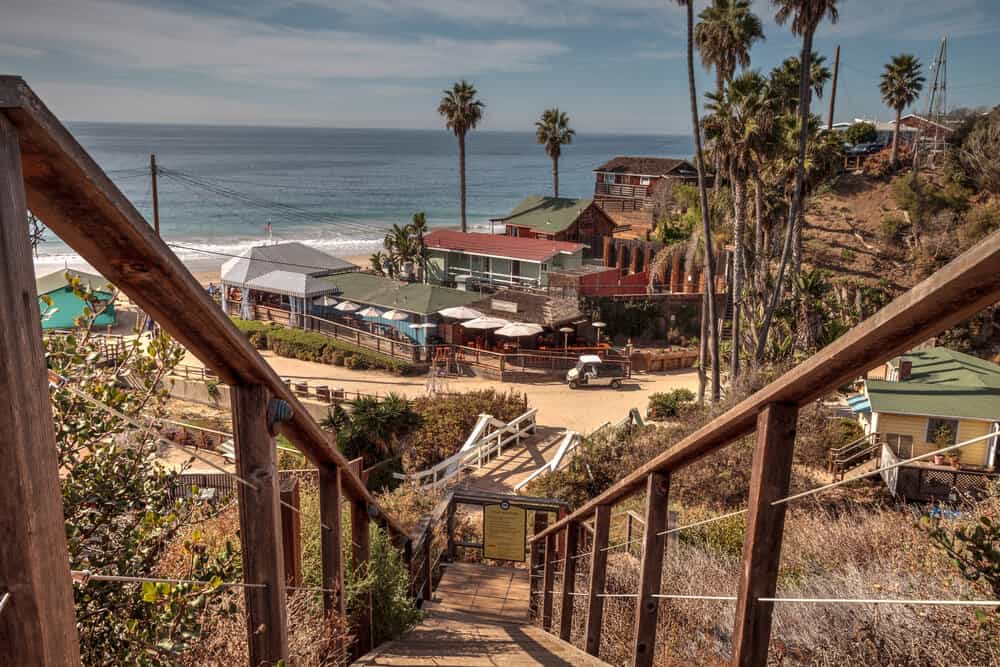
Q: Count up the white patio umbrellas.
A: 7